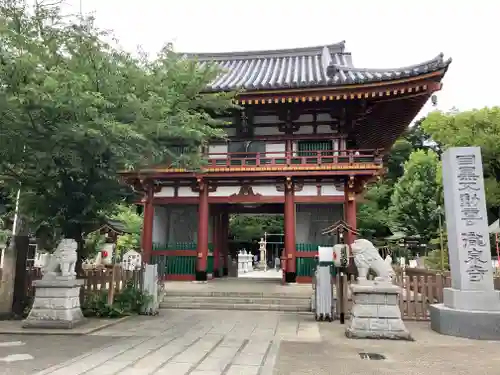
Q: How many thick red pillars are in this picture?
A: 4